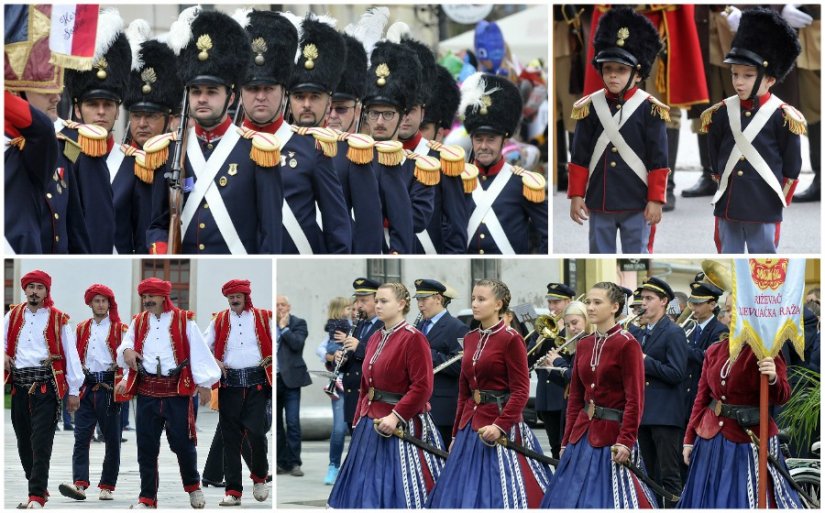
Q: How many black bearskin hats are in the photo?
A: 12